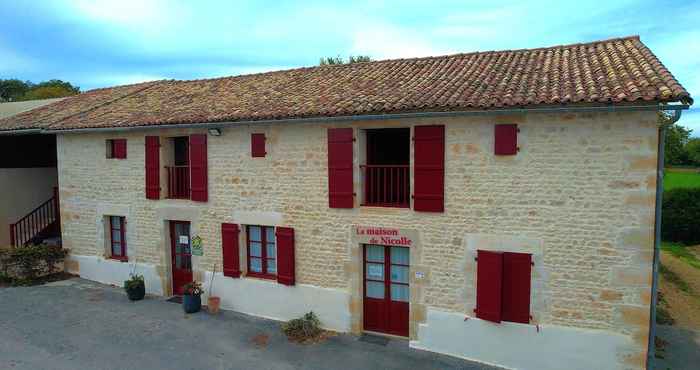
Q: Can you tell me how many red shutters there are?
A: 11